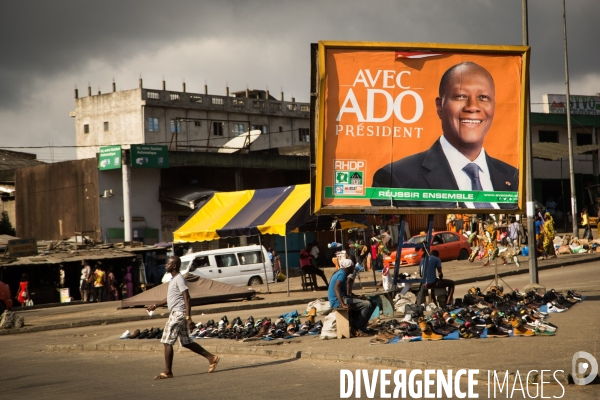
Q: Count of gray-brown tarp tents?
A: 1